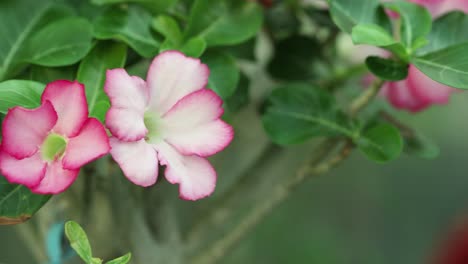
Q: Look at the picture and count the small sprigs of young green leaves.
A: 1